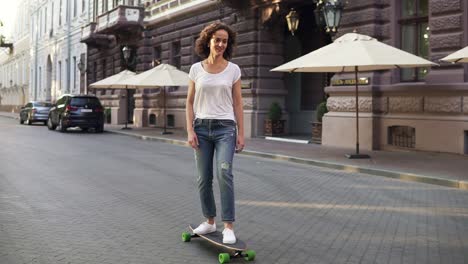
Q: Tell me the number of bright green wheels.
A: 3